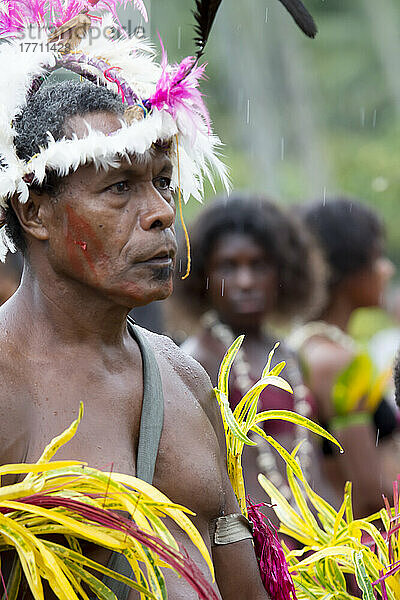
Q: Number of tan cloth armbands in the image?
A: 1